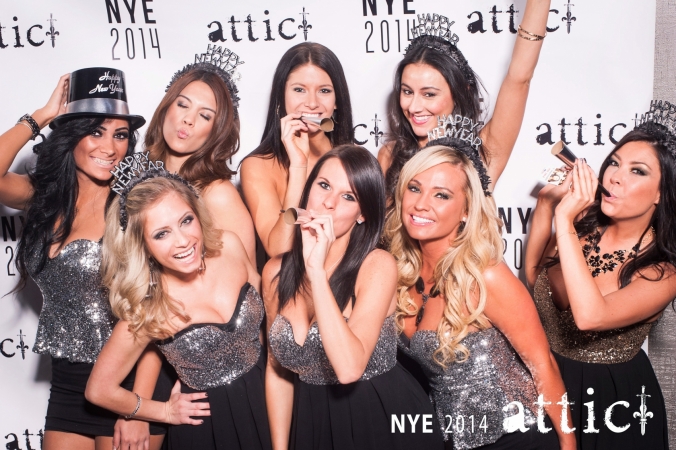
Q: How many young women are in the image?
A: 8